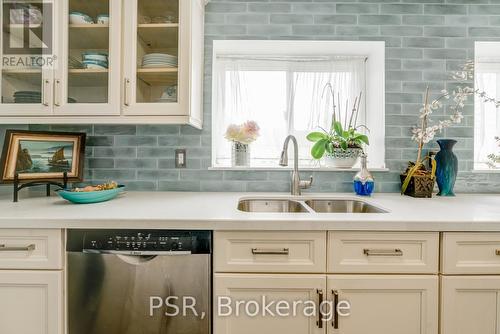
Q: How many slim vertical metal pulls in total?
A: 5